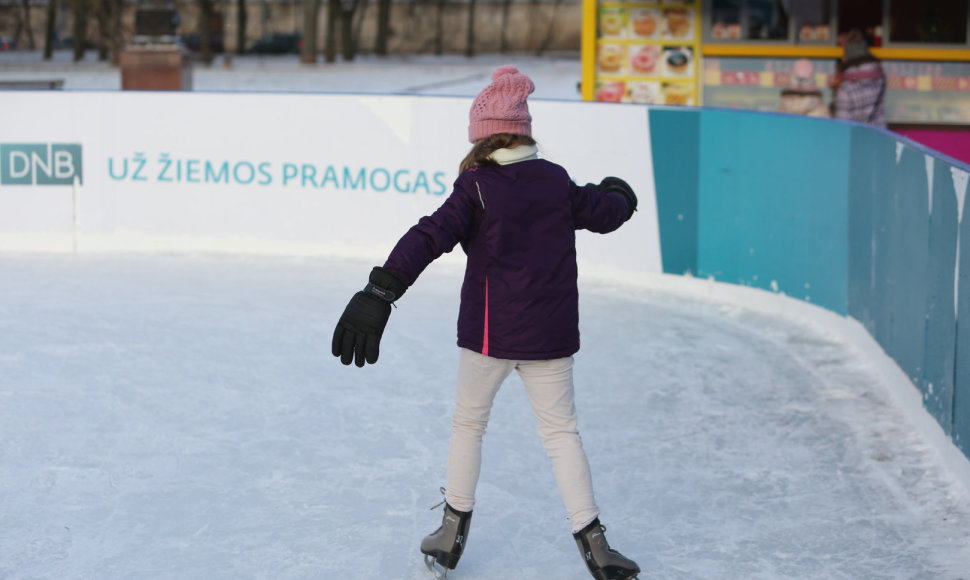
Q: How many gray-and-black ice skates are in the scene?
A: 2